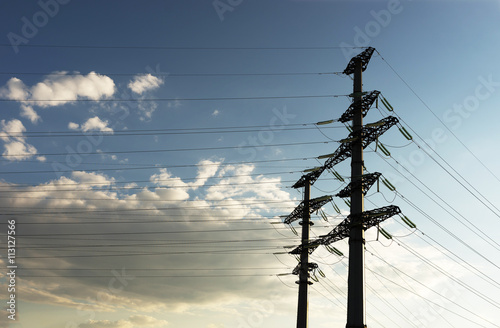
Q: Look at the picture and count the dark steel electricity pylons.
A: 2